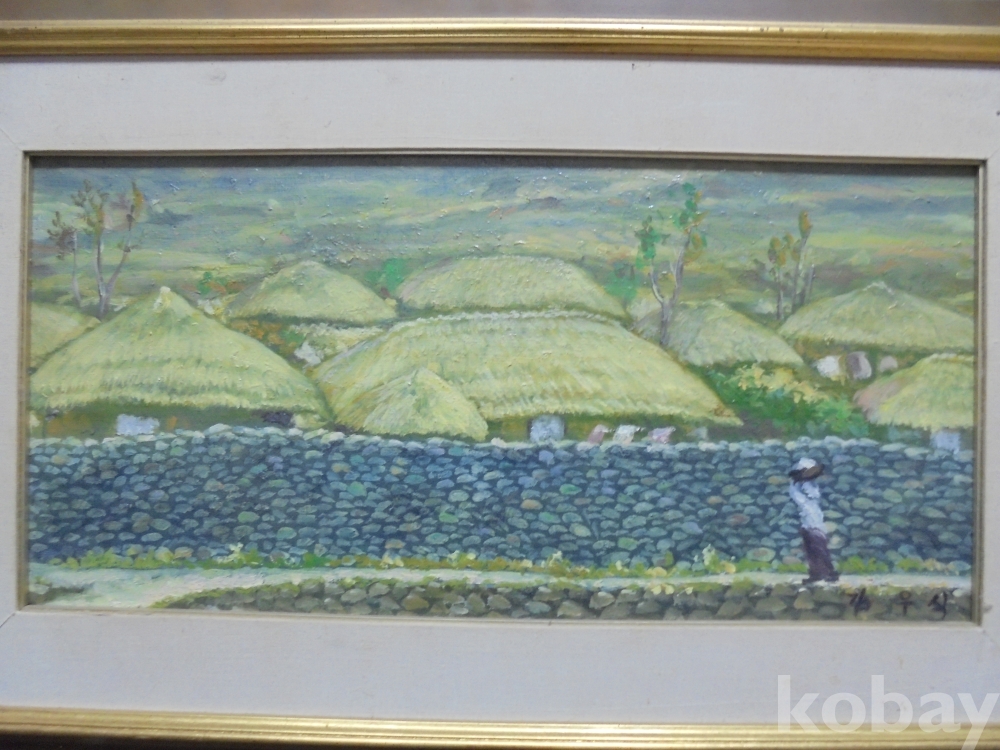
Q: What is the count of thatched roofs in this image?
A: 9